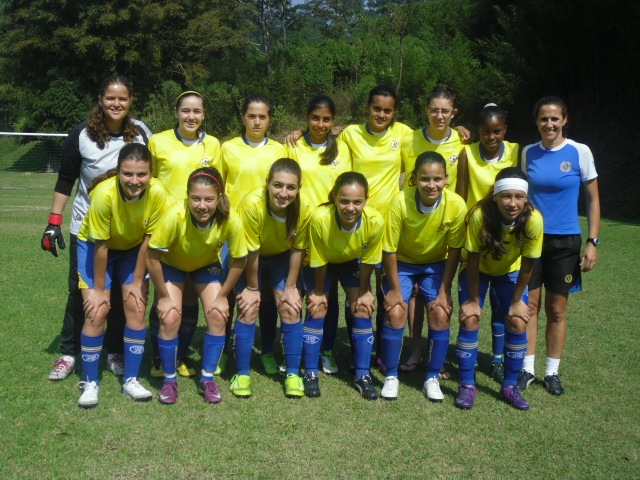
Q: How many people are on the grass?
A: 14